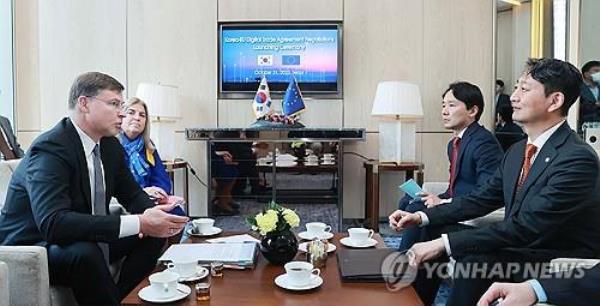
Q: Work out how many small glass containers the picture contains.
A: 2